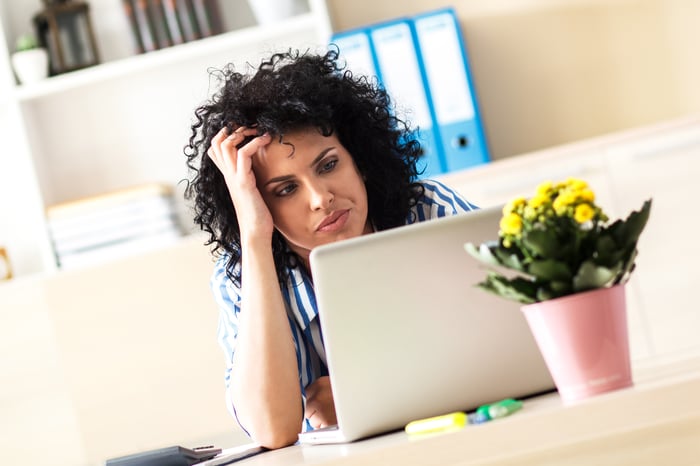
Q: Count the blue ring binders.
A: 3